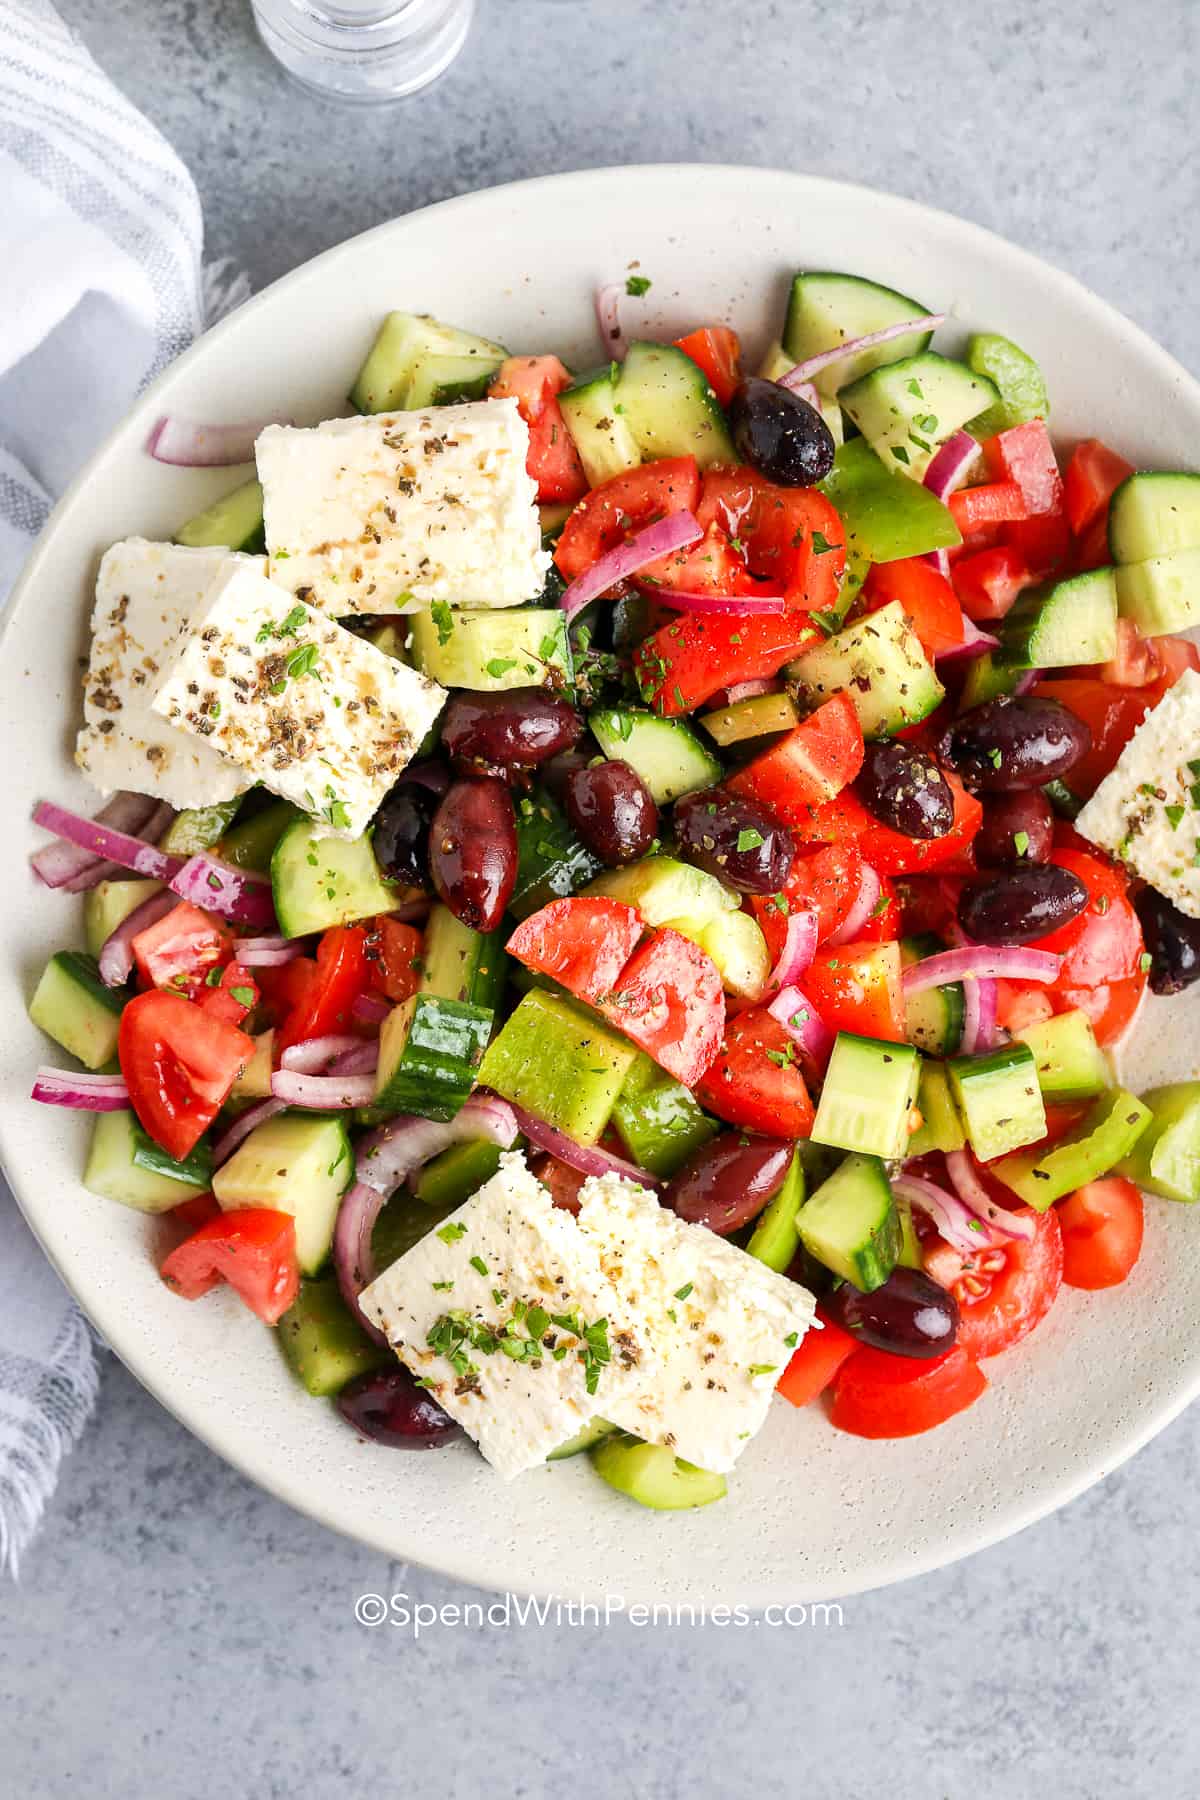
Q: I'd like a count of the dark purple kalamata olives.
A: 14